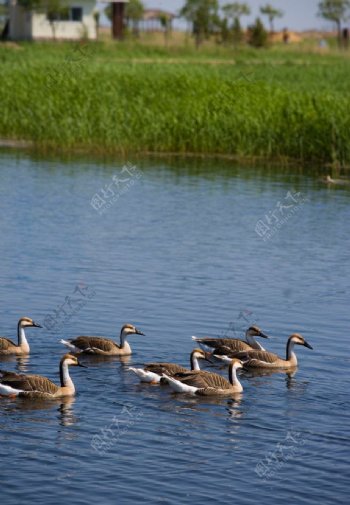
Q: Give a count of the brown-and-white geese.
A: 7